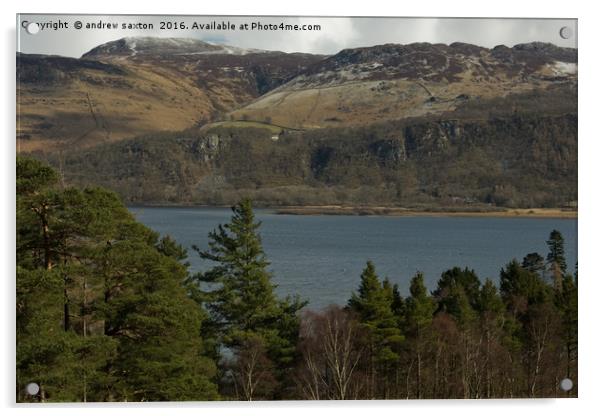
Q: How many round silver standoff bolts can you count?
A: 4